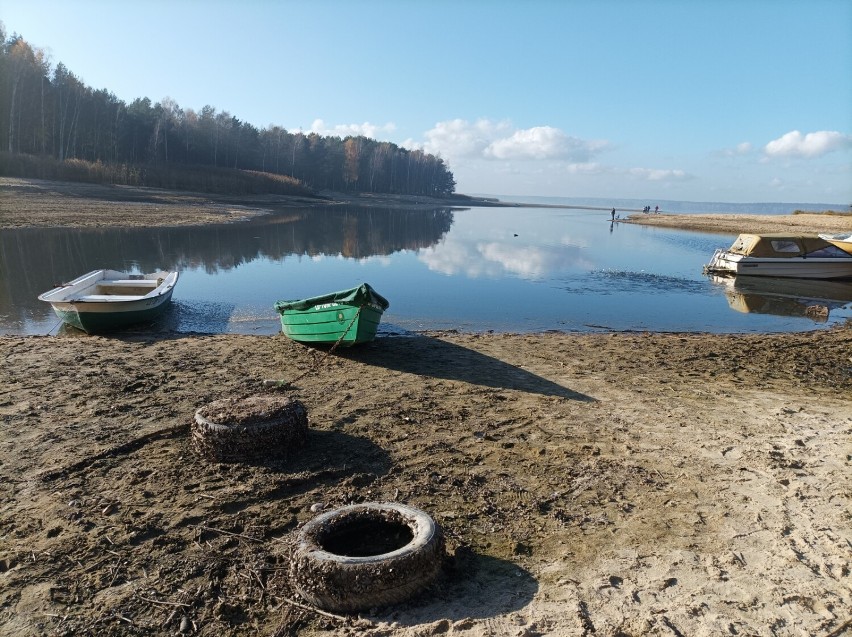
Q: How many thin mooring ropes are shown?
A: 2